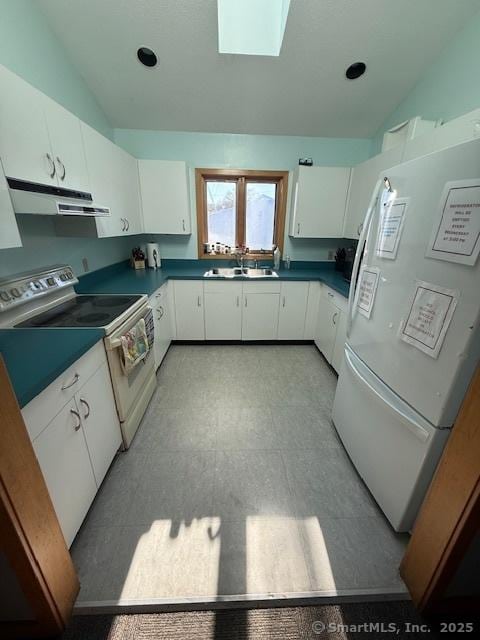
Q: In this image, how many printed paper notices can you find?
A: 4